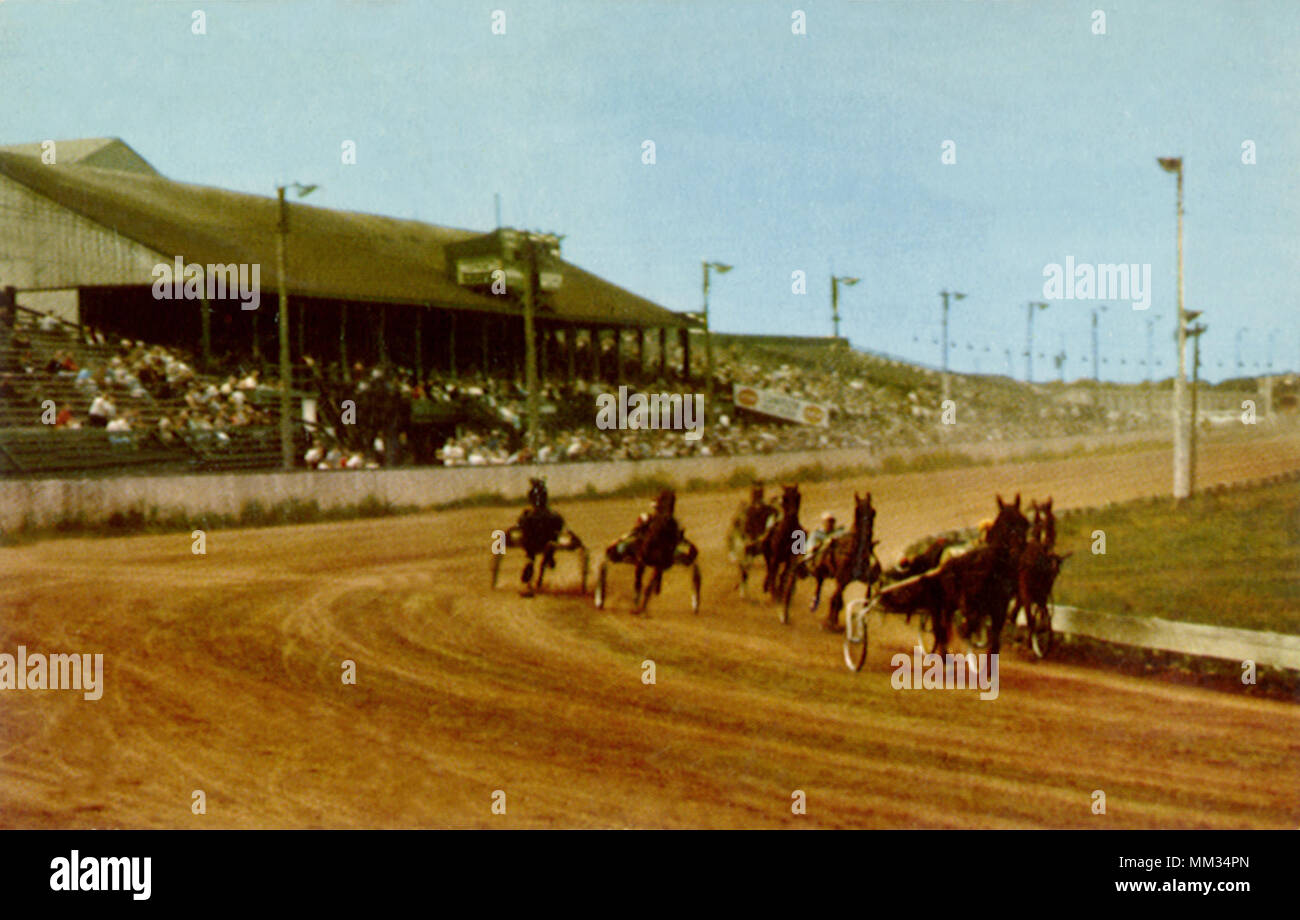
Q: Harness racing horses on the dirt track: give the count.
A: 7